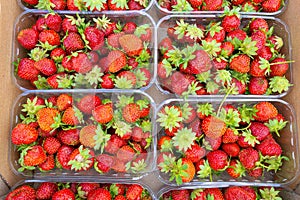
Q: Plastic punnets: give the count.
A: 8